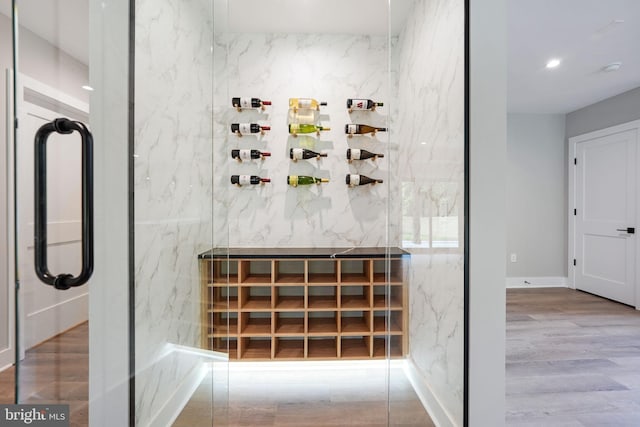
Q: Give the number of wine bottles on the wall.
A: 12